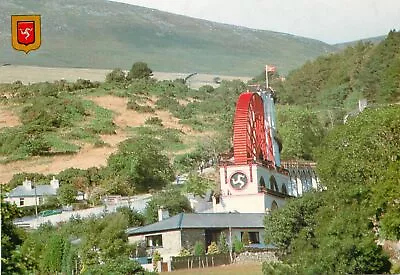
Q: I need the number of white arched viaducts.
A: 1